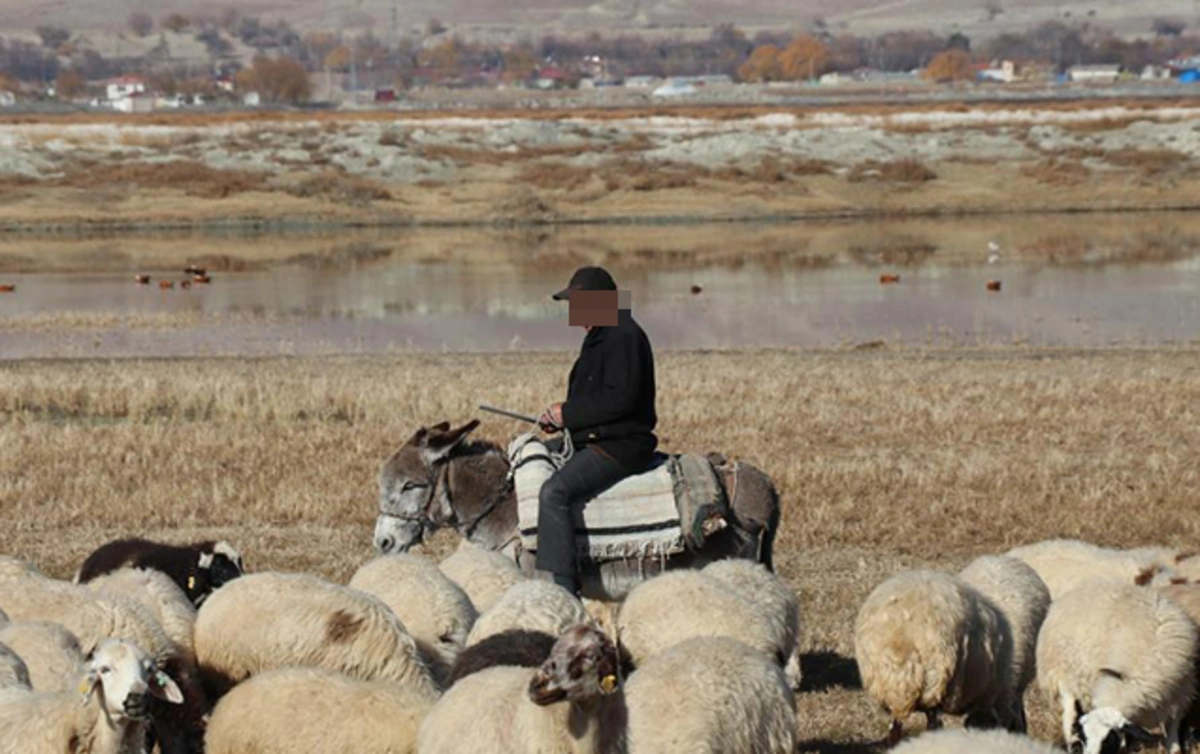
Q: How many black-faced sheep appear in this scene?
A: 2